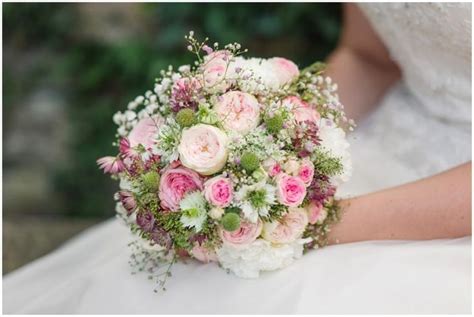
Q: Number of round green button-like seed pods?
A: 5